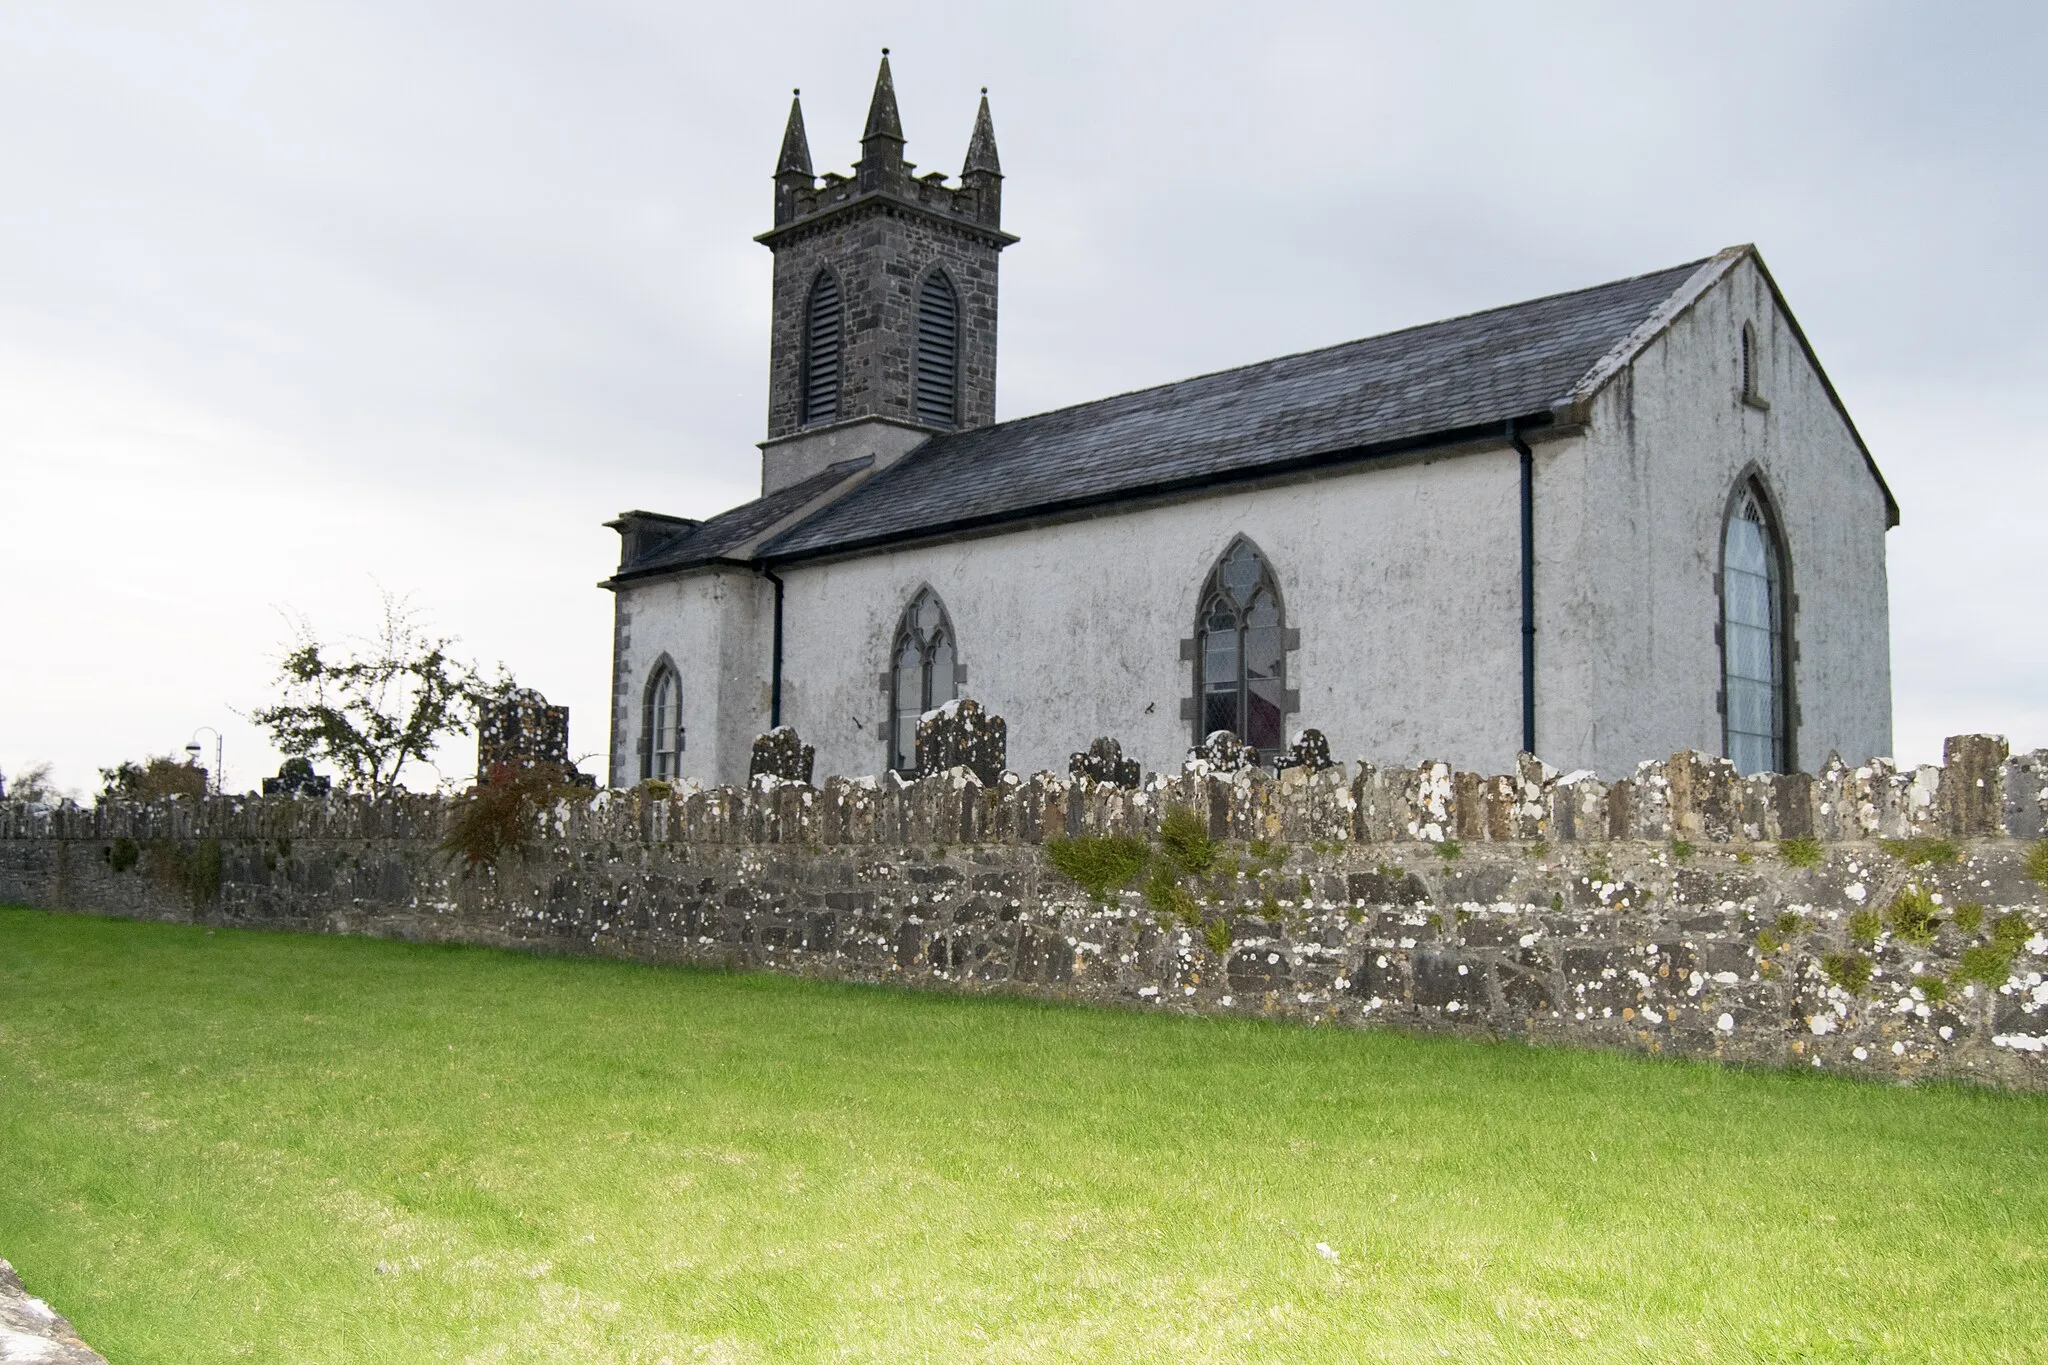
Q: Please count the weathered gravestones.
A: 7